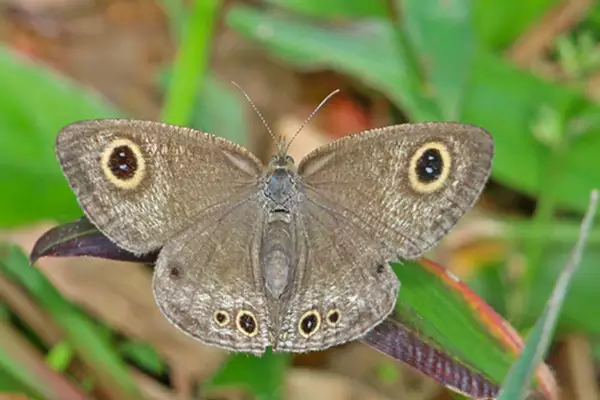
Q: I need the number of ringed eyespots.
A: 6